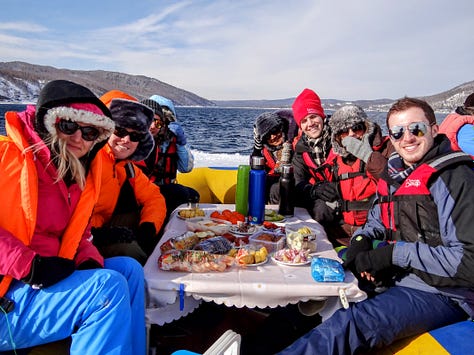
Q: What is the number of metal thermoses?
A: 3